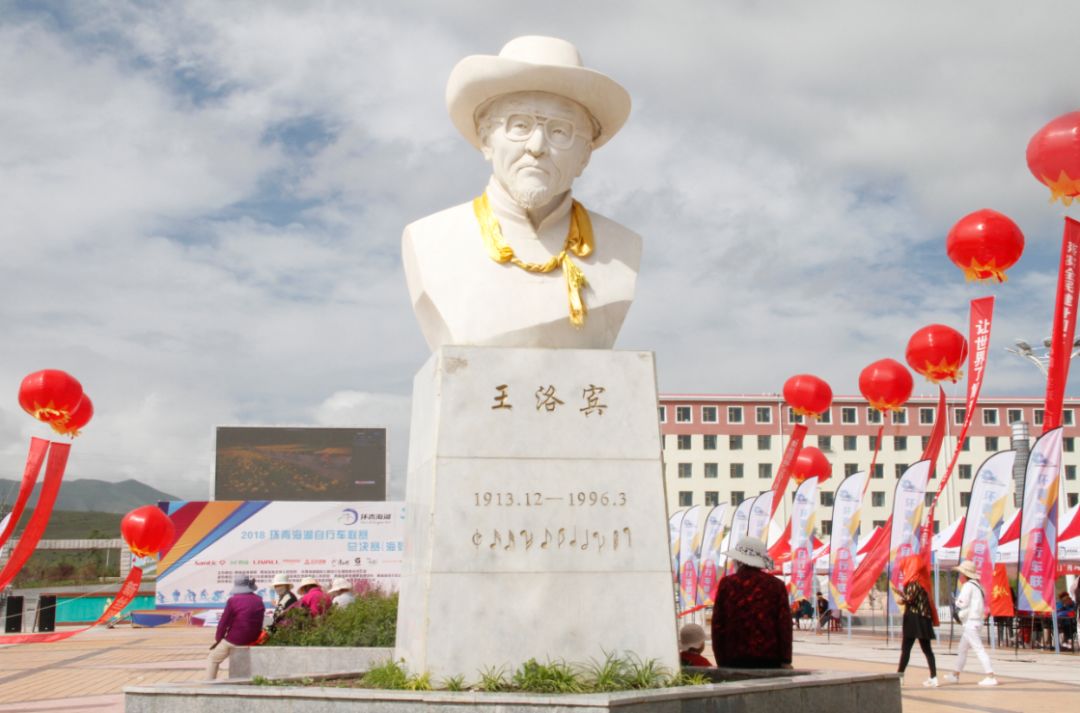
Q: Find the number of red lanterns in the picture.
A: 9